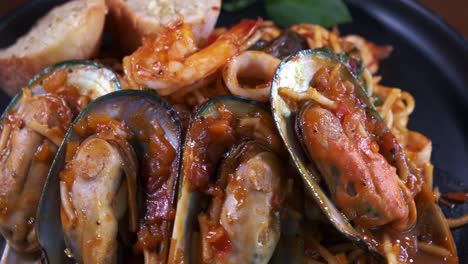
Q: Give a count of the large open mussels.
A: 4